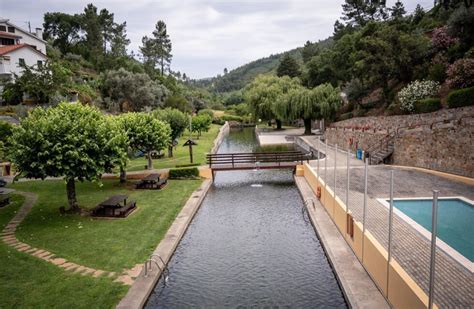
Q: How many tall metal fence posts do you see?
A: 7